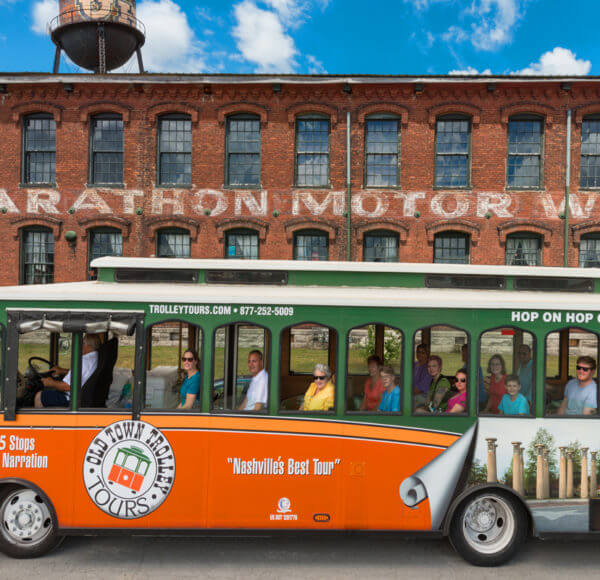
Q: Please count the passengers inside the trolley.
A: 13